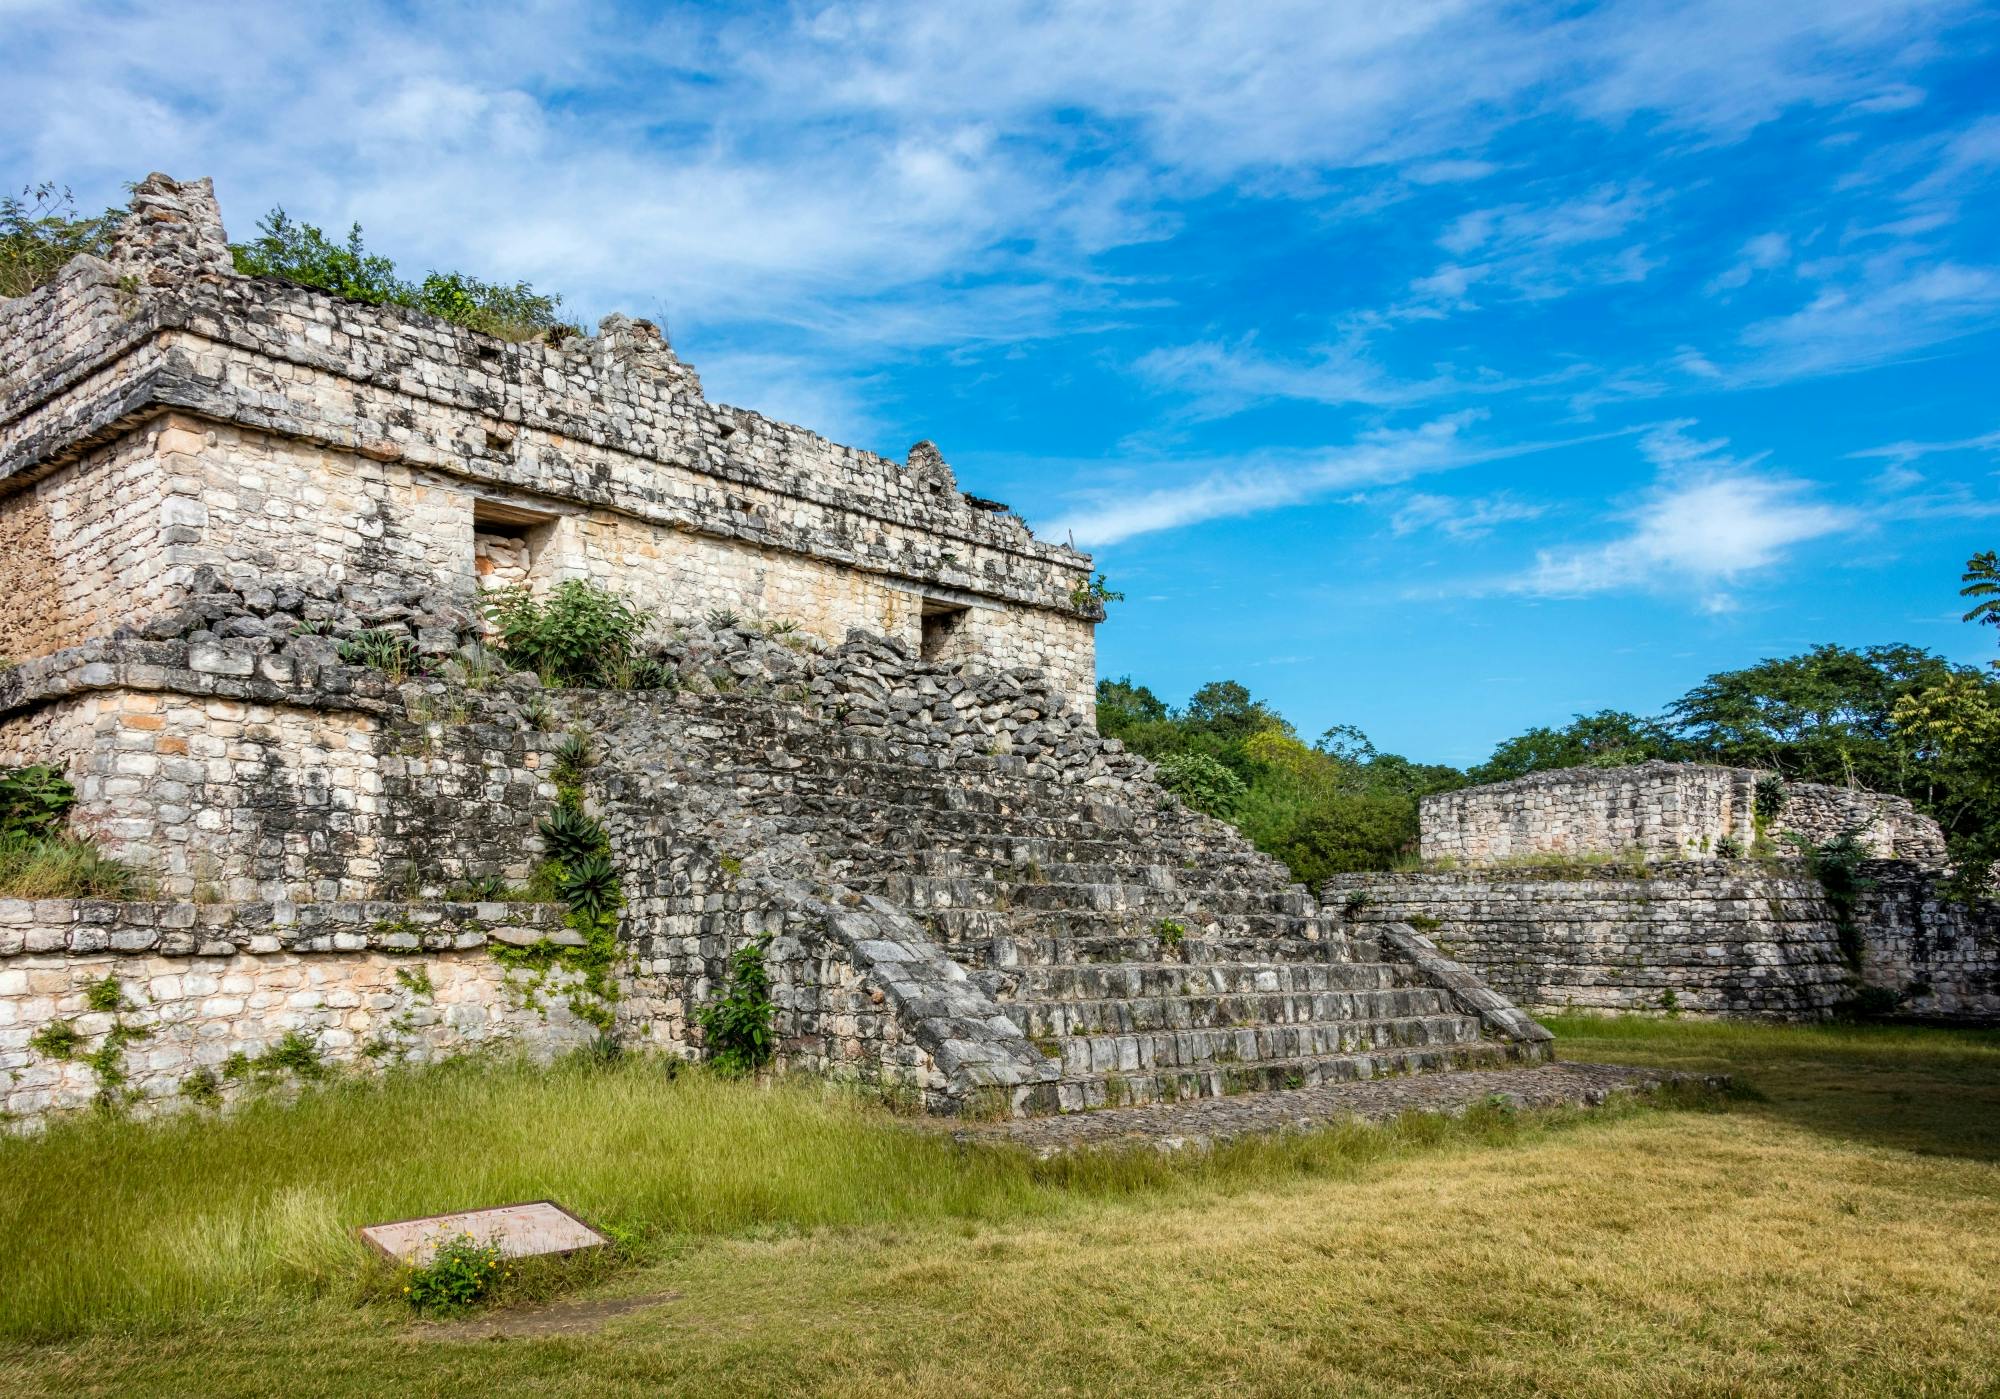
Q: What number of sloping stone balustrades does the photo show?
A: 2